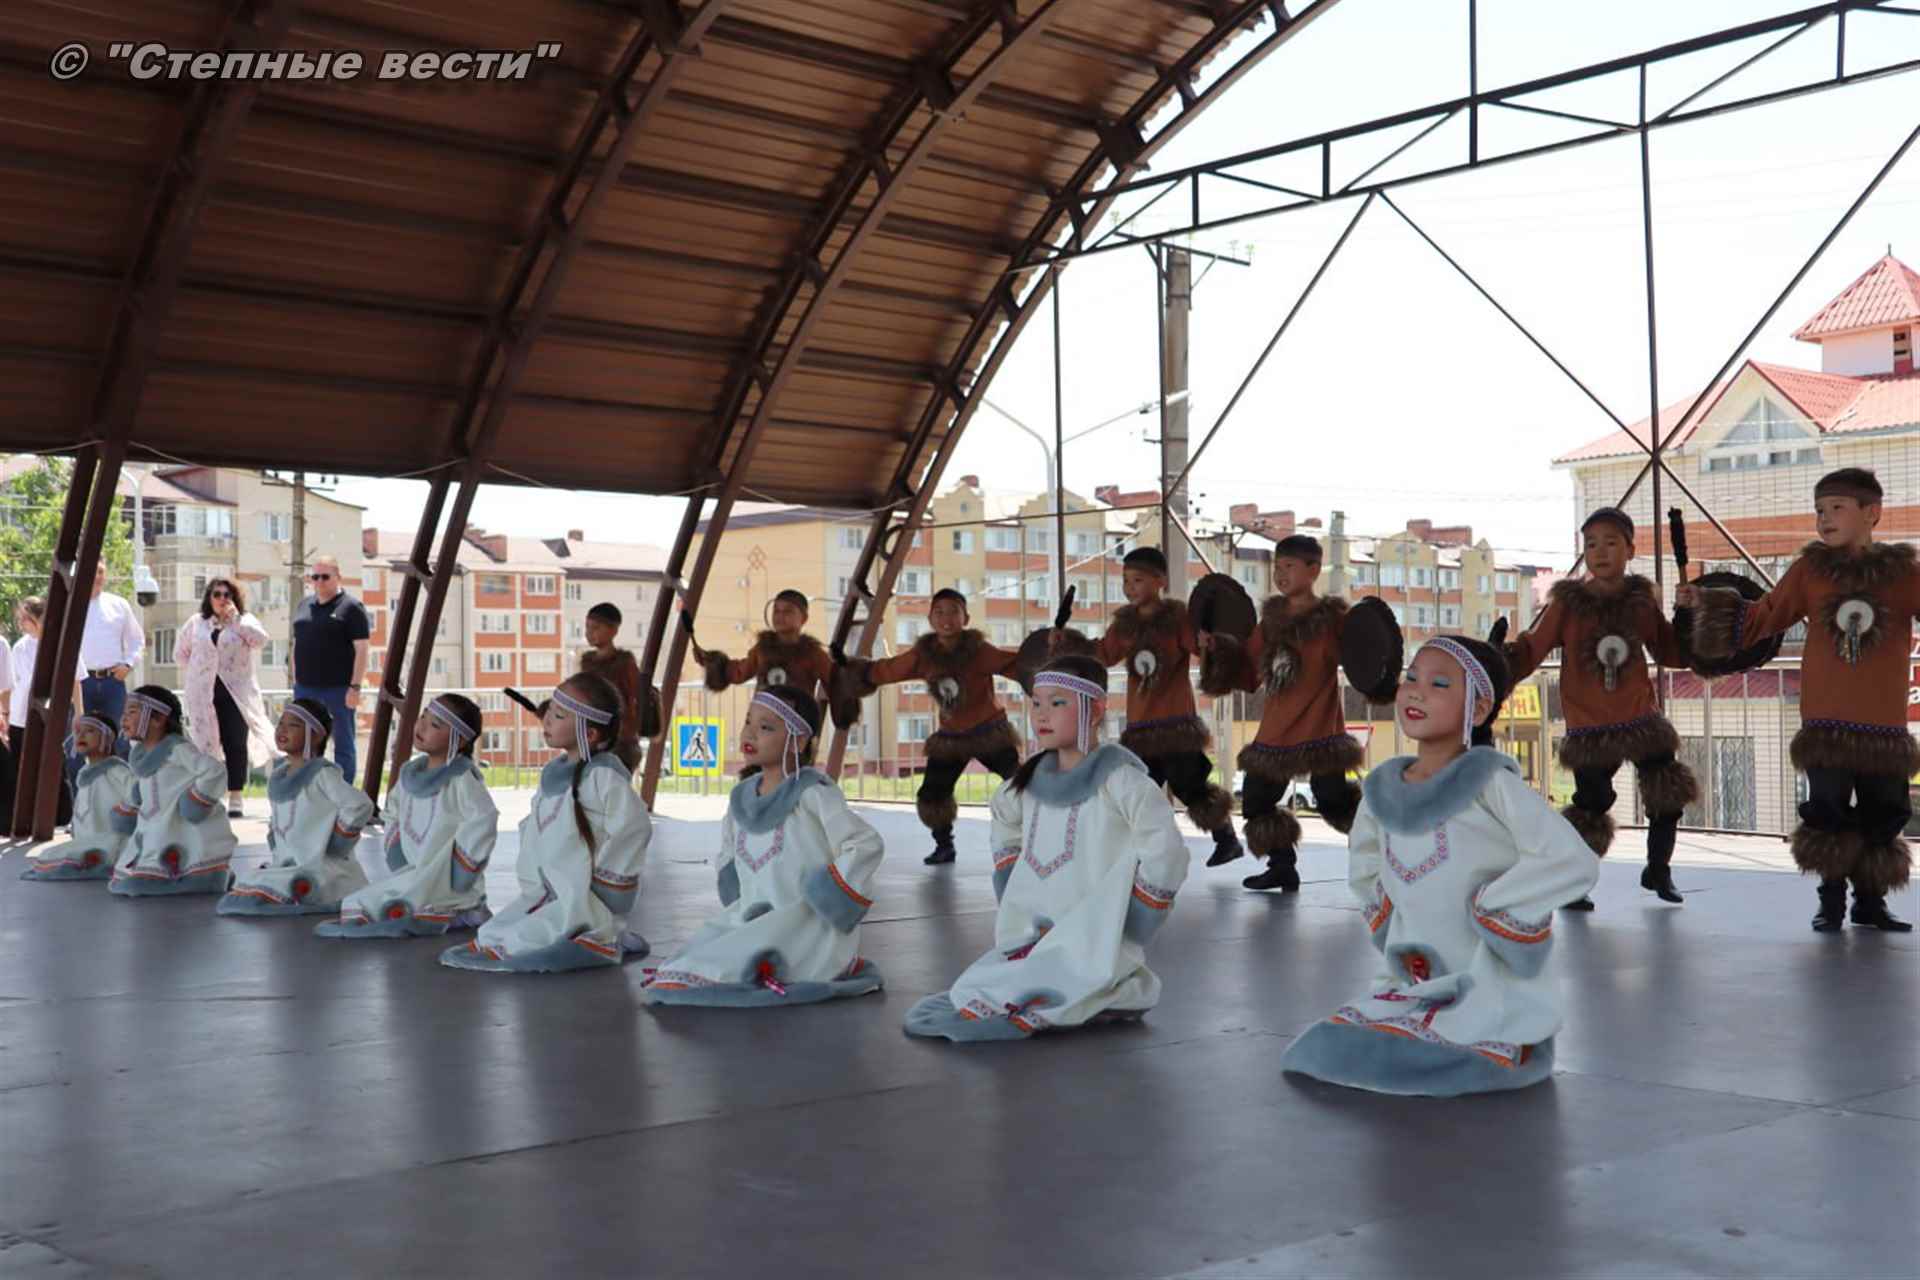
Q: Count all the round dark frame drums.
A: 4